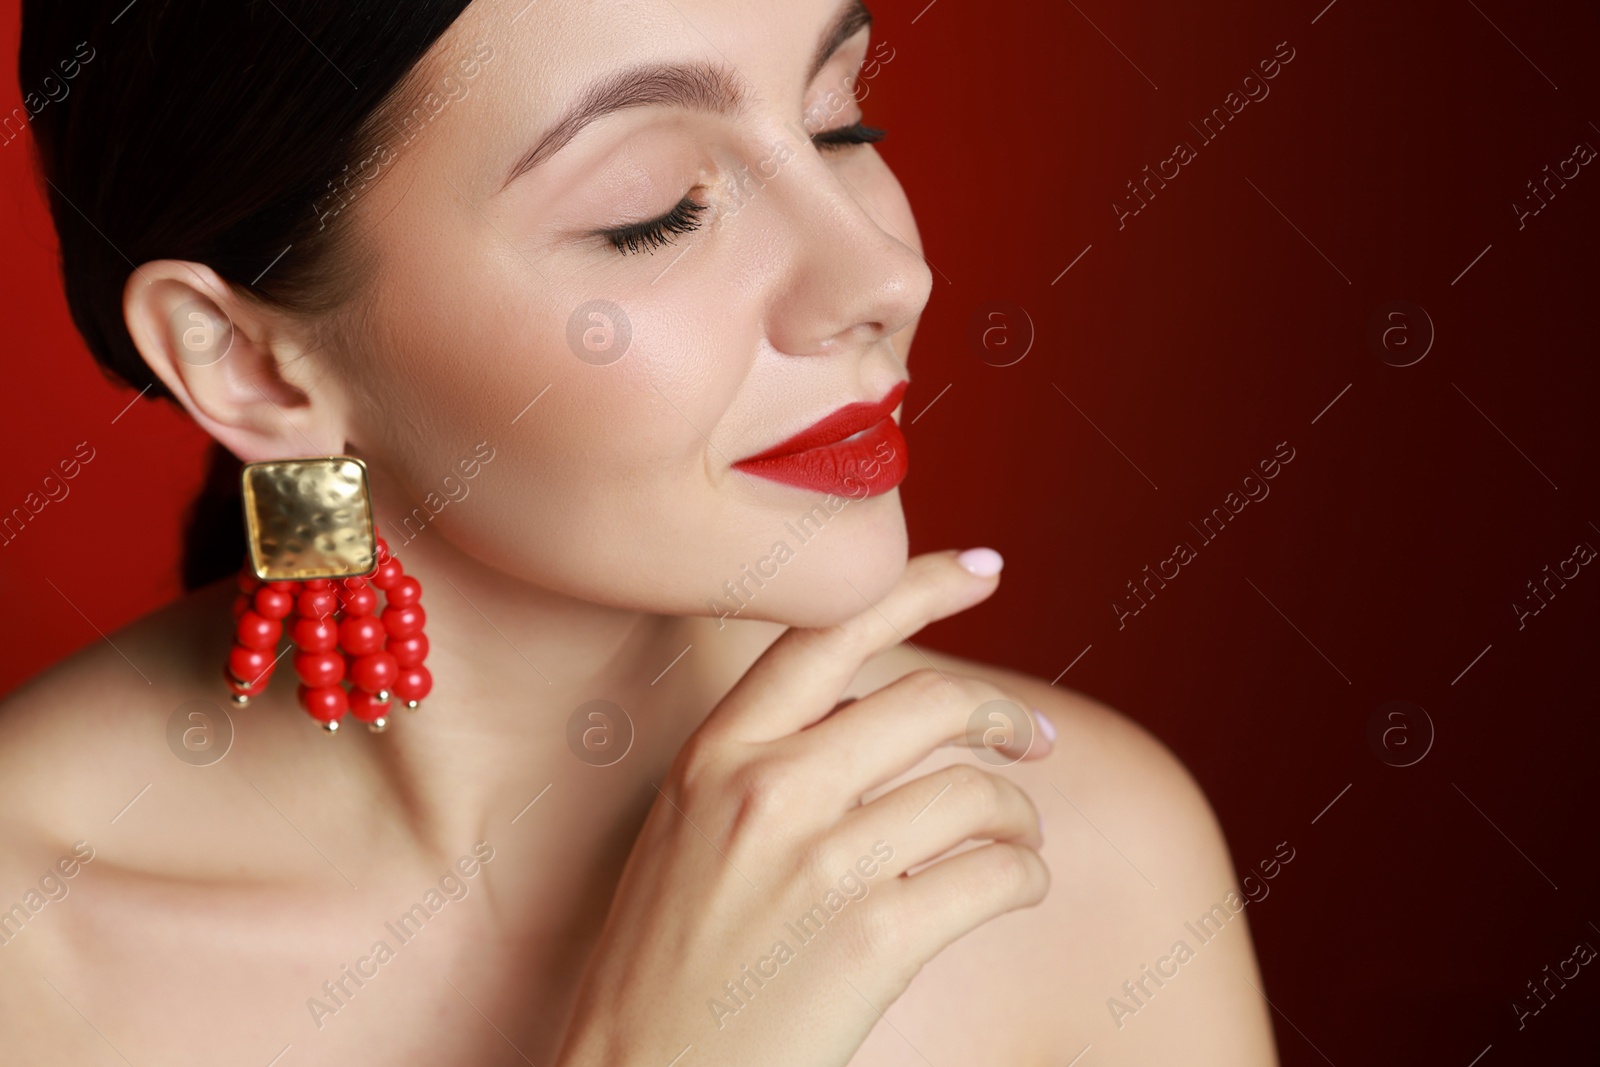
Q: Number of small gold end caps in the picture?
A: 6